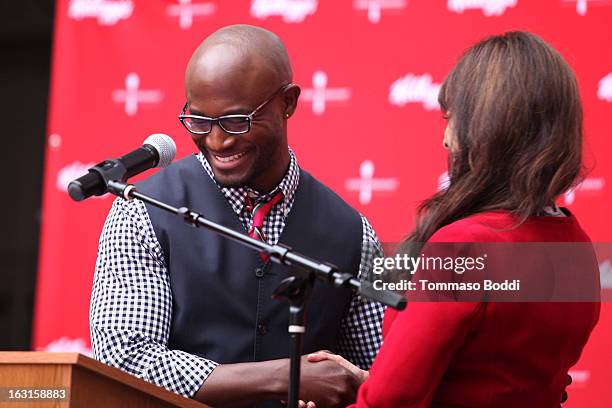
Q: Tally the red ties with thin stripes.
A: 1